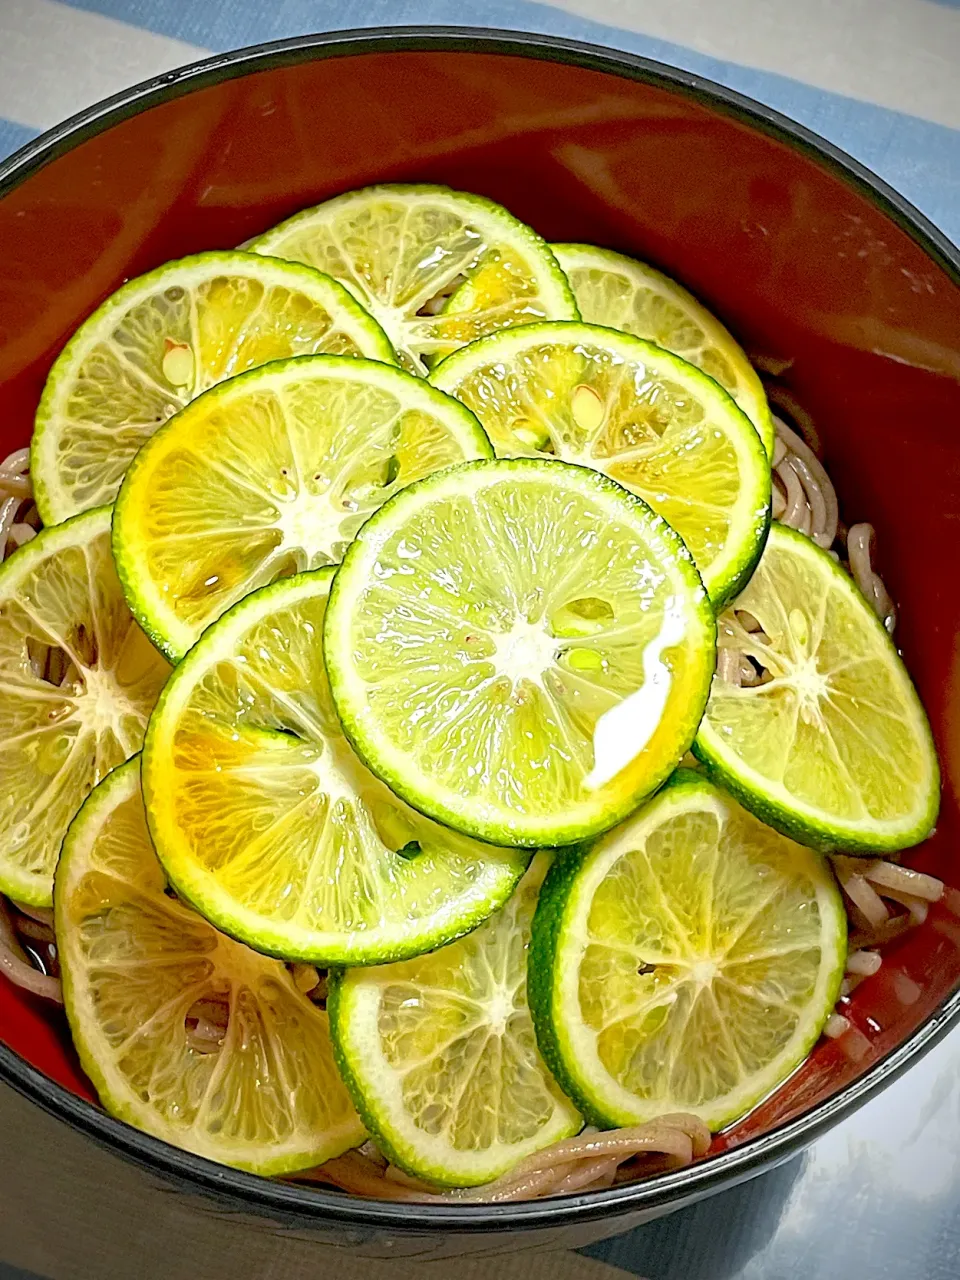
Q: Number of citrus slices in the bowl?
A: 12